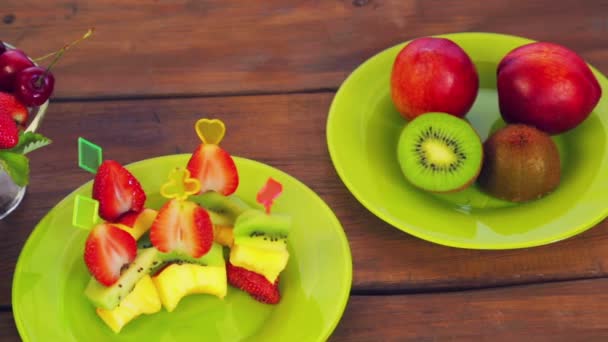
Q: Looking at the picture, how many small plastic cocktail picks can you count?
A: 5